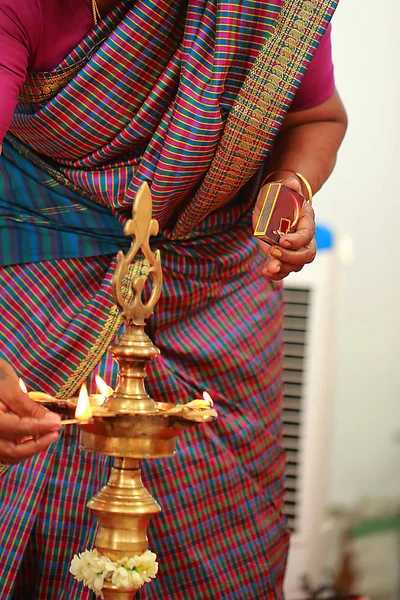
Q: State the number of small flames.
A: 4